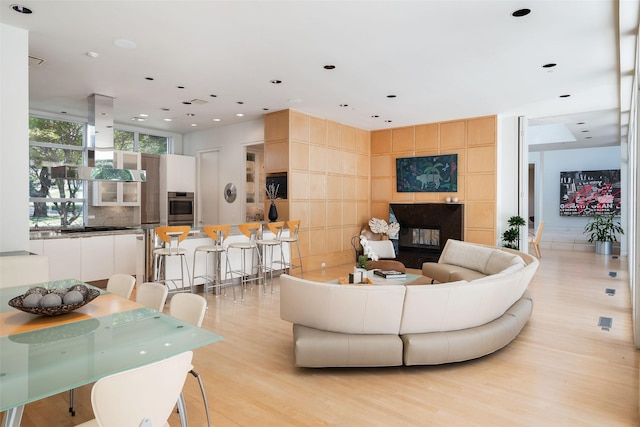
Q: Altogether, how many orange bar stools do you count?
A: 5